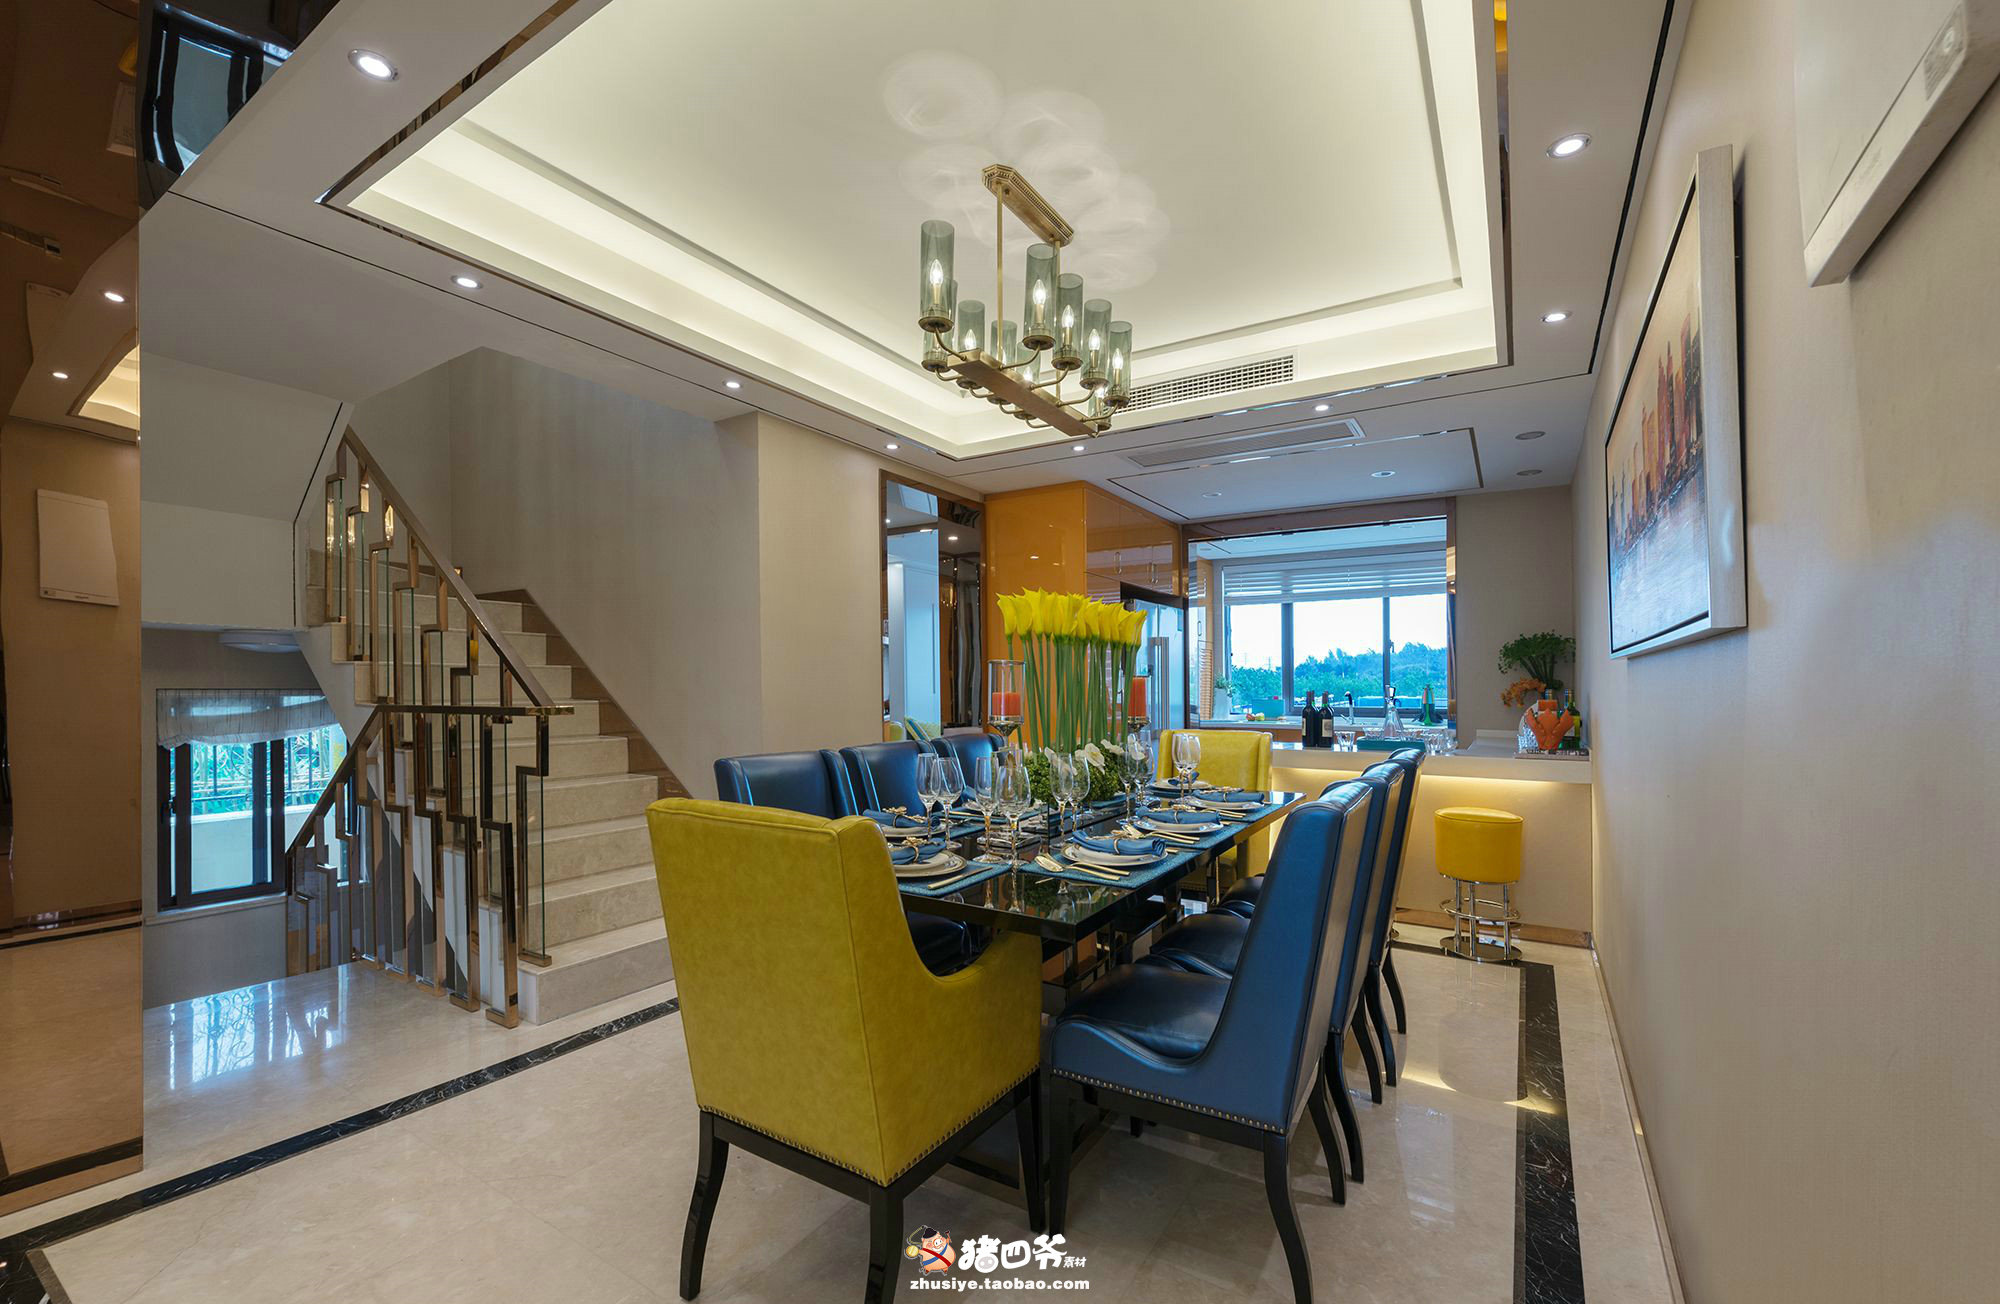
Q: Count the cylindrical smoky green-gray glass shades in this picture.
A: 10